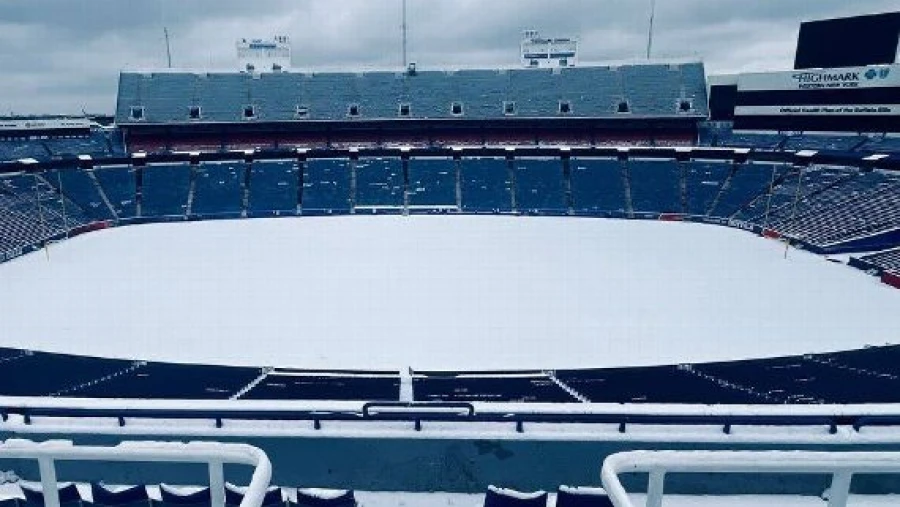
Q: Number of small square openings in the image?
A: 11